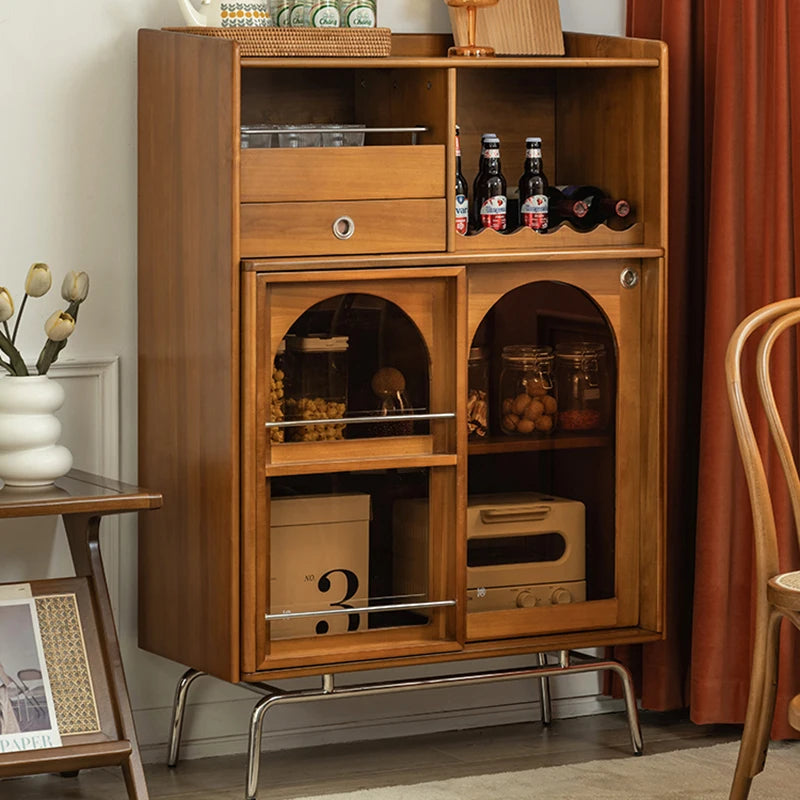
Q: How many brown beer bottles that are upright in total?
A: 4